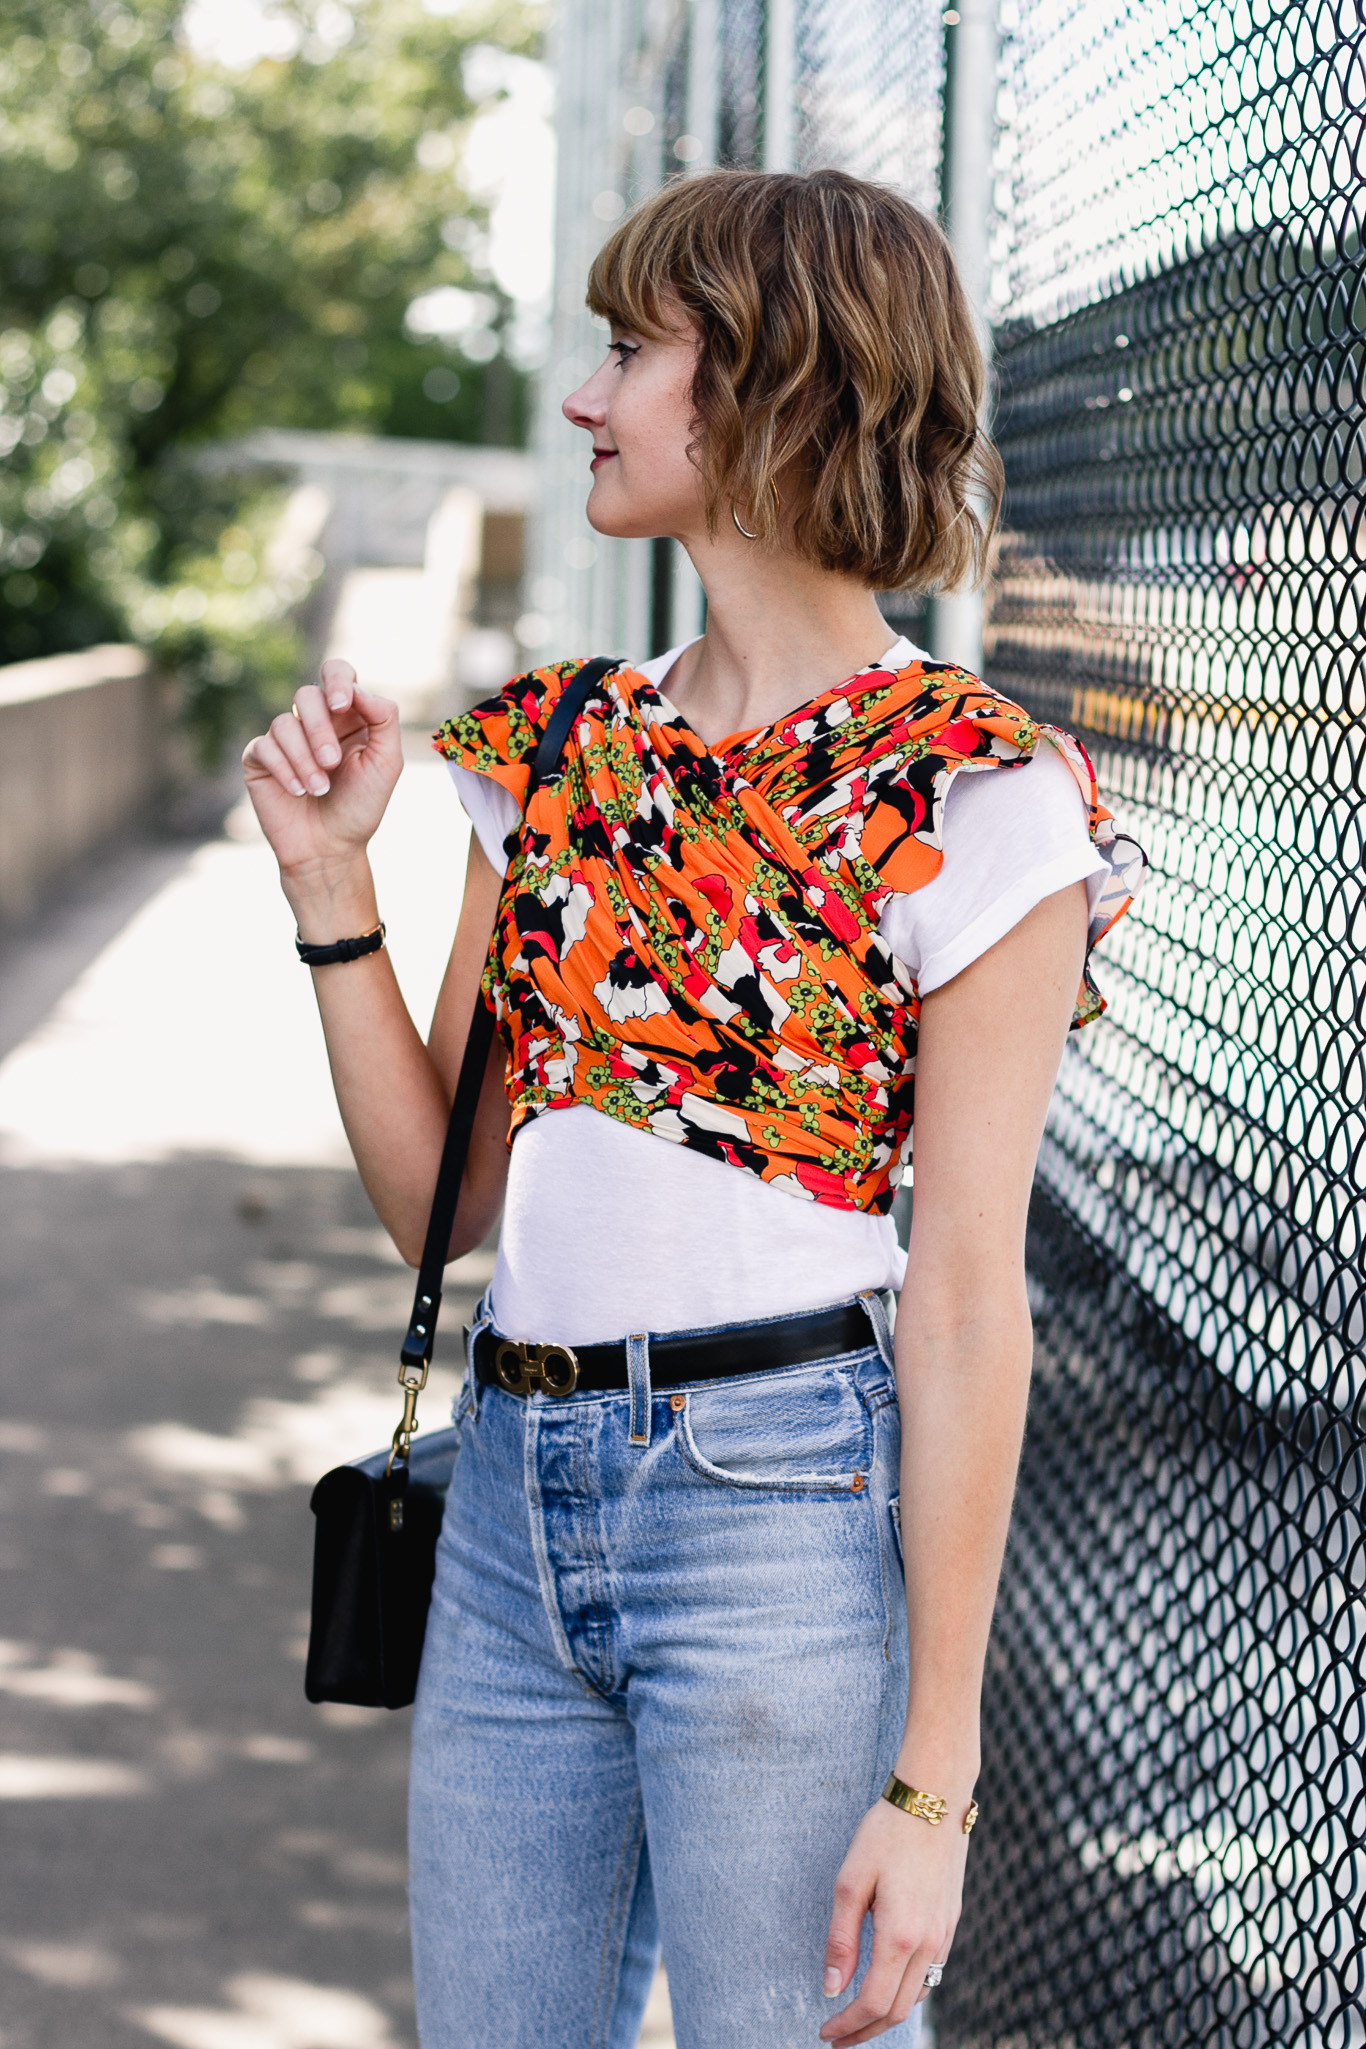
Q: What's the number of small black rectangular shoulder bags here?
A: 1